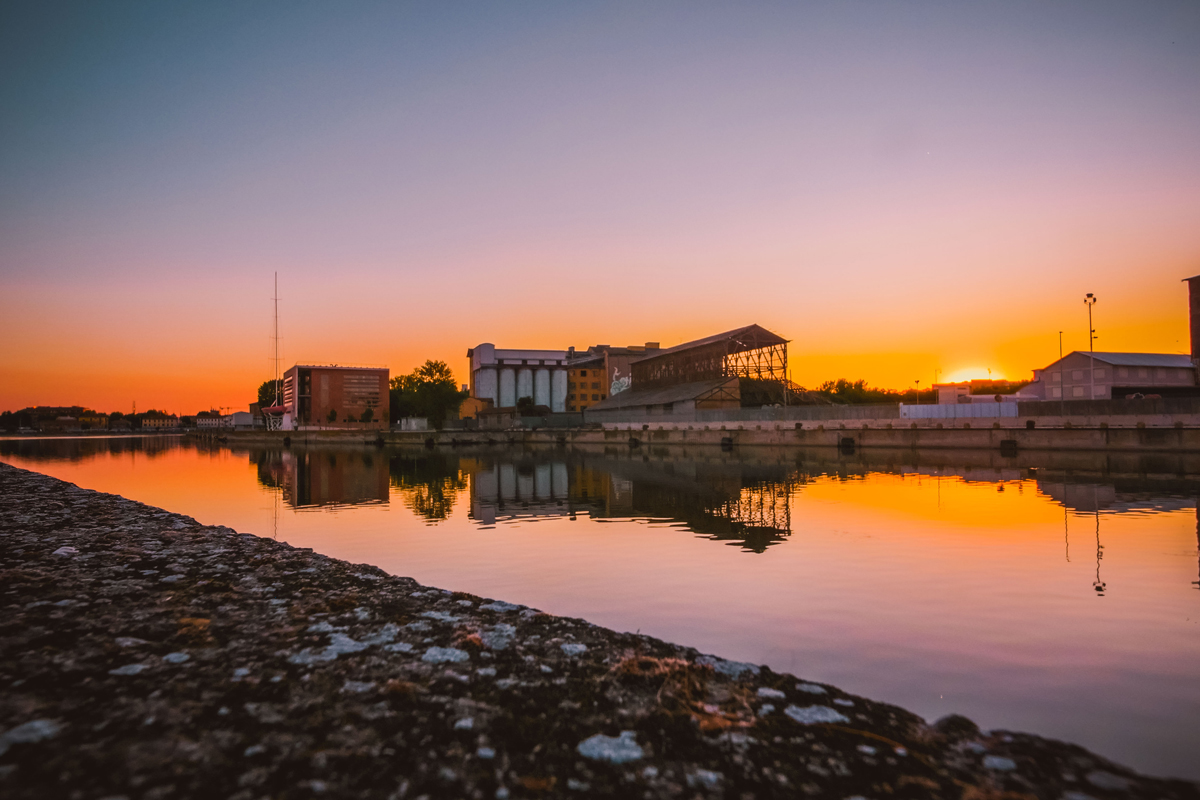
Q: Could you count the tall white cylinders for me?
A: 5